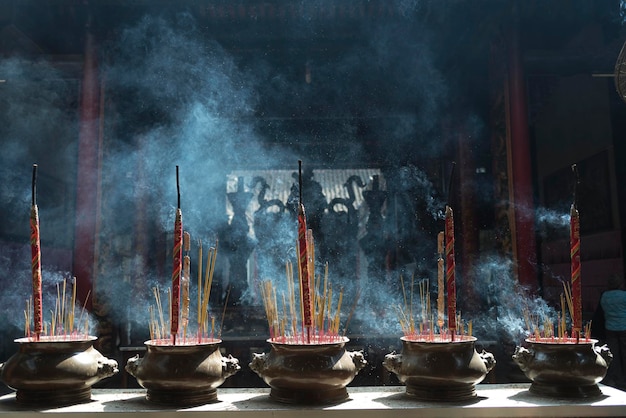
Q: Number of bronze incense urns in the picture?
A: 5